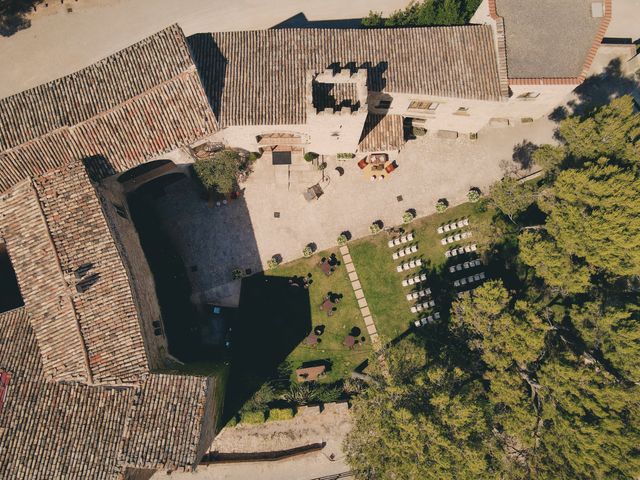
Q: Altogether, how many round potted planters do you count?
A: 8